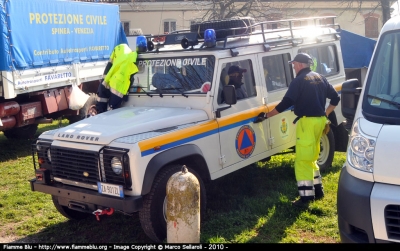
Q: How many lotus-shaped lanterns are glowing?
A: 0